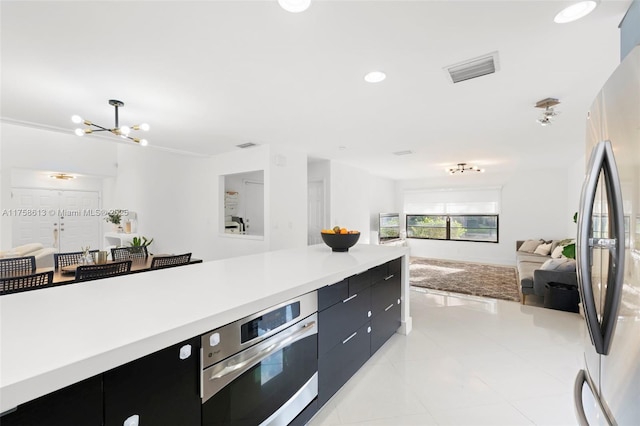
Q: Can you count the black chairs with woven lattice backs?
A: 6